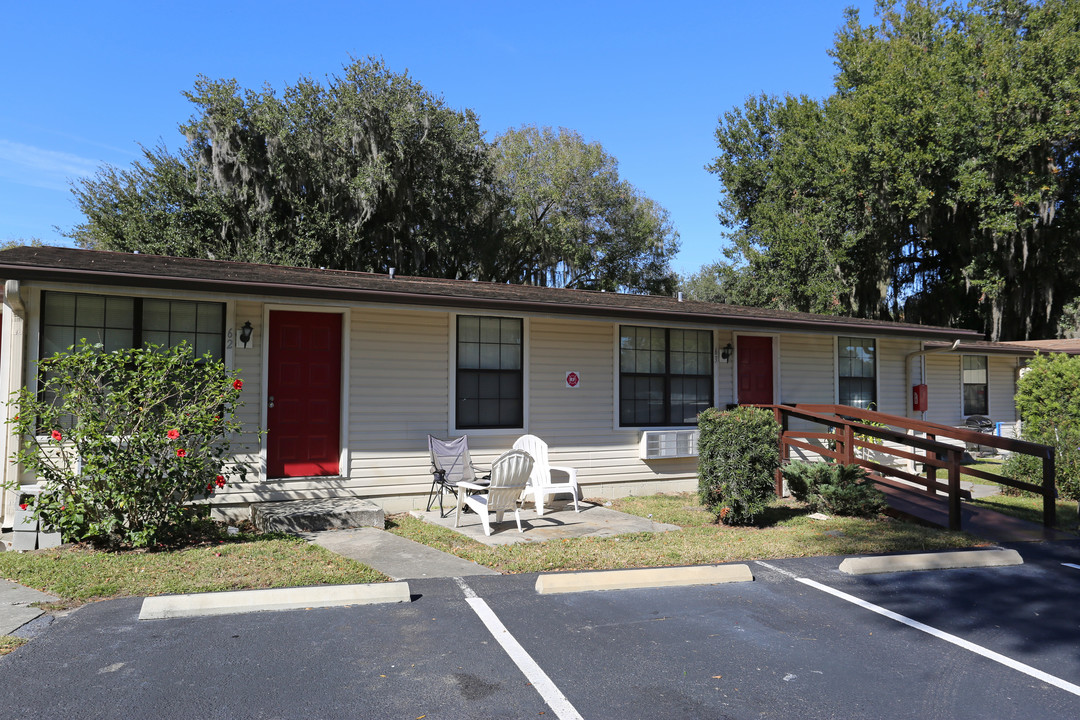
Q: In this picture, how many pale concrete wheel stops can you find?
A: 3